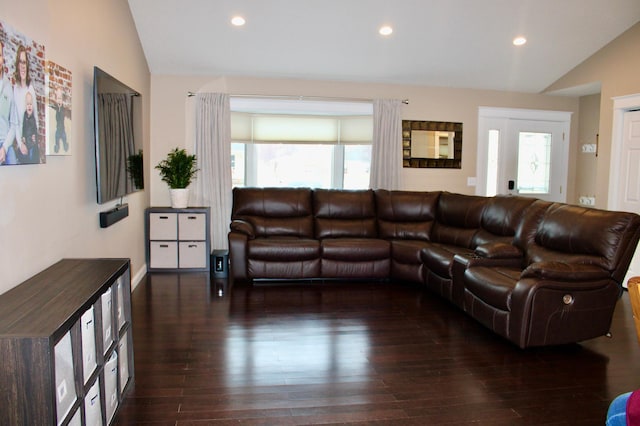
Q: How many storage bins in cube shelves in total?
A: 12